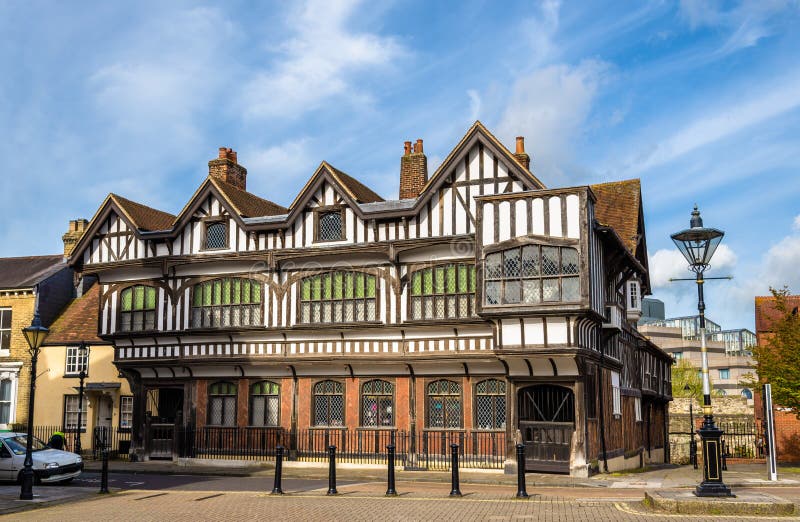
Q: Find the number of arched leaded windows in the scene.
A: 13